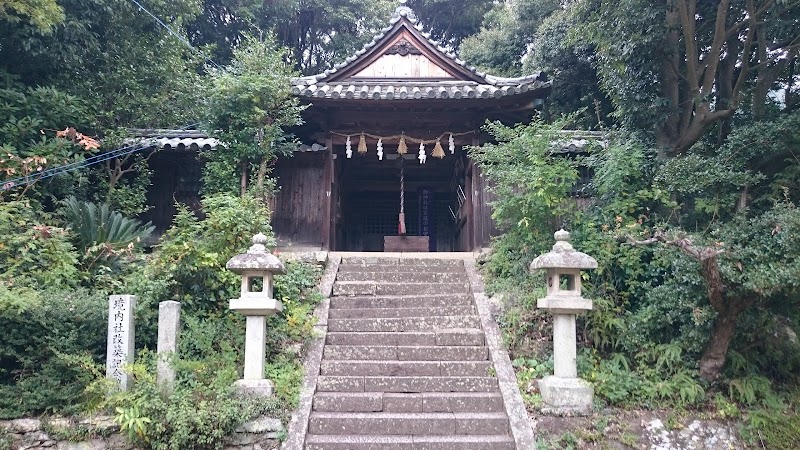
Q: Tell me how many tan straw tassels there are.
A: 3